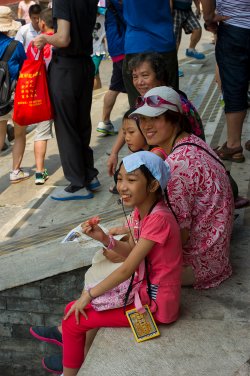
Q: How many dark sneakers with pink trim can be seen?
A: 2